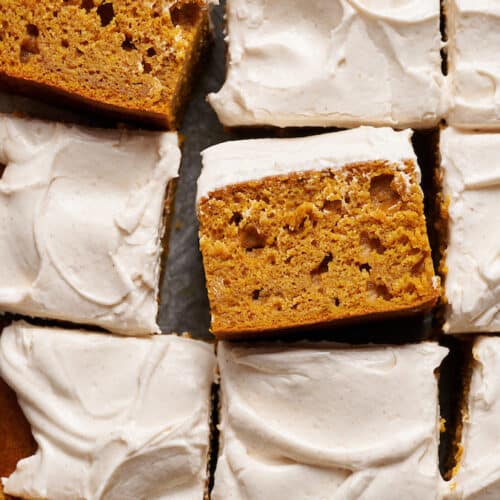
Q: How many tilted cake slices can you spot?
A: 2